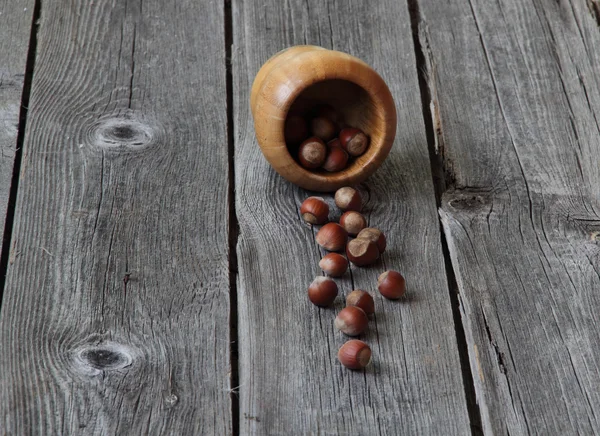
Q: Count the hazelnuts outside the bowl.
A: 12